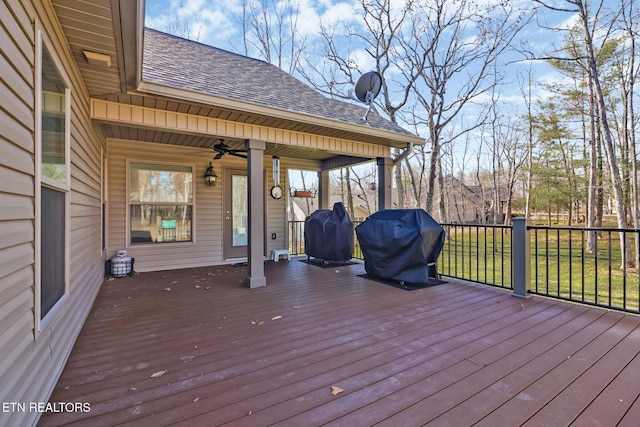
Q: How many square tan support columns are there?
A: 3